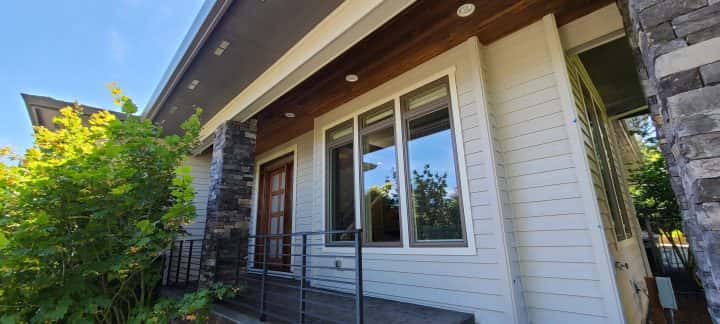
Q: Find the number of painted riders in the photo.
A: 0